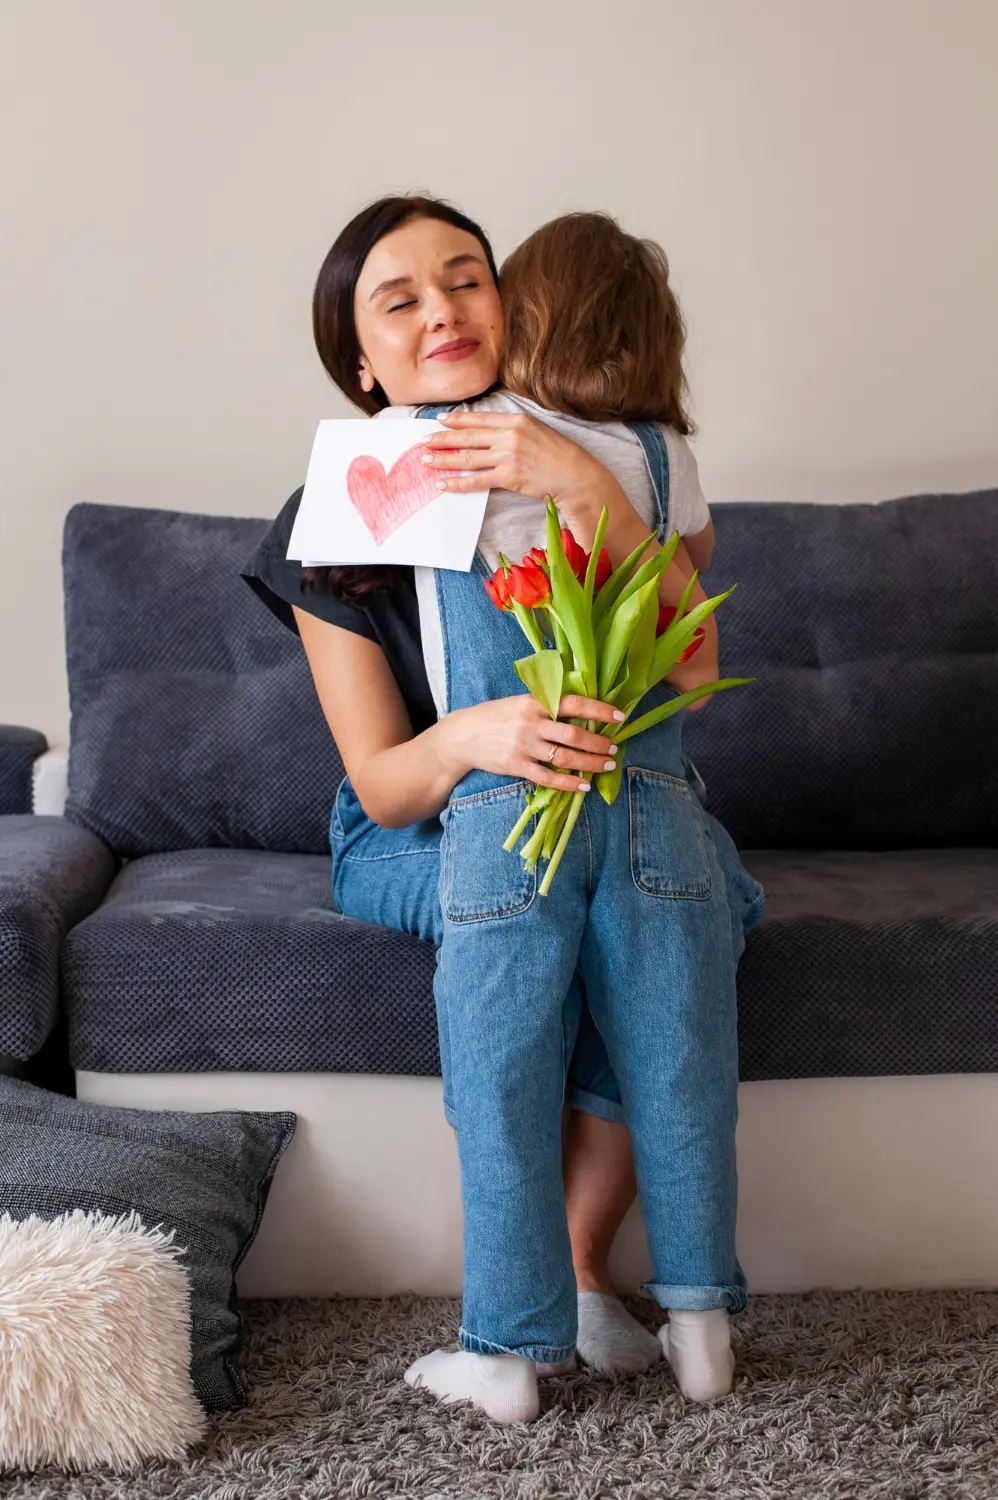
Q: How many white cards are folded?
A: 1